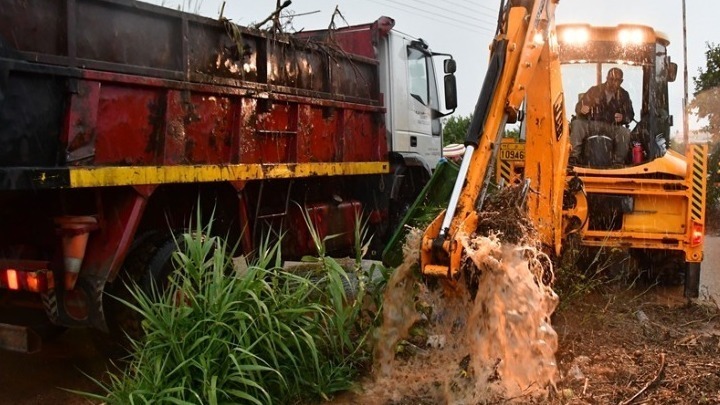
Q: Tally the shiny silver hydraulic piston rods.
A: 1